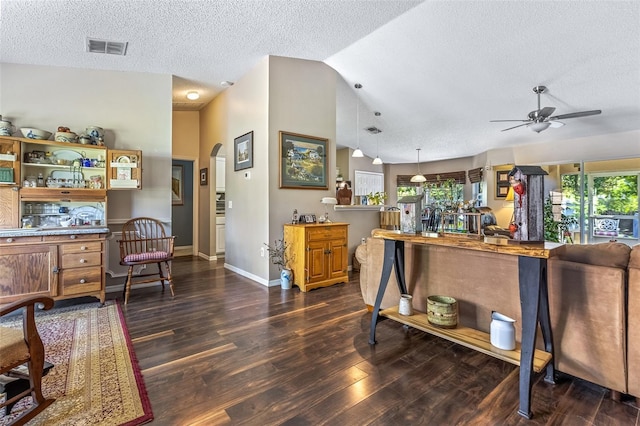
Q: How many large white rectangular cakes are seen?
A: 0